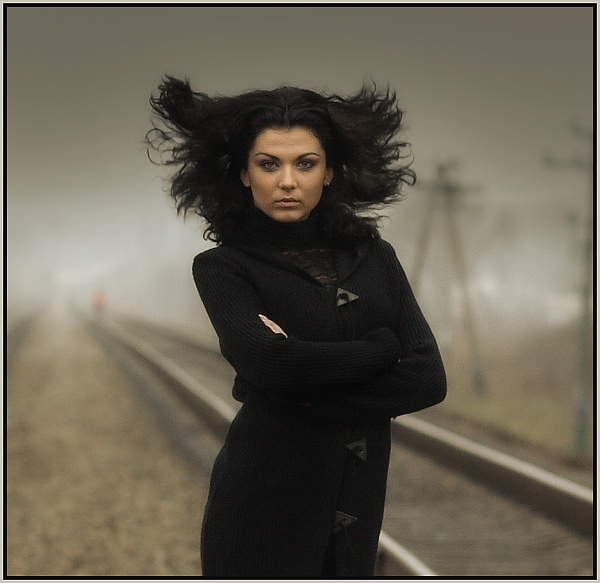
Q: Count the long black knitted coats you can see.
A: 1